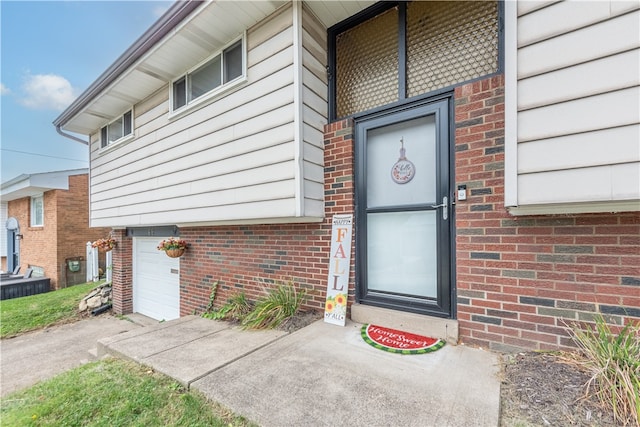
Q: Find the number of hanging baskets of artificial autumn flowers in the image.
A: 2